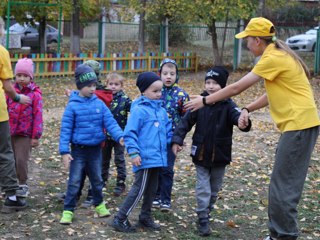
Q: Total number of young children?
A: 7